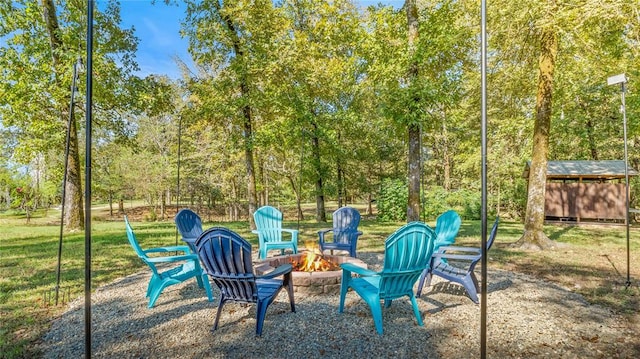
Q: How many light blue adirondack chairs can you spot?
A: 4